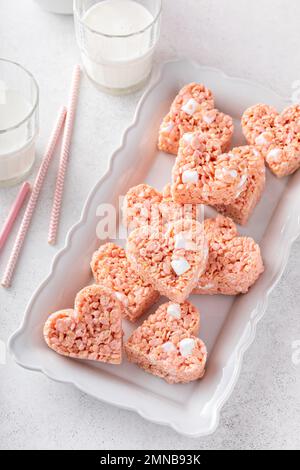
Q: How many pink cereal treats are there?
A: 10